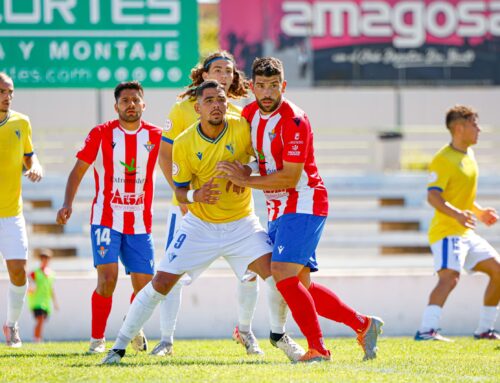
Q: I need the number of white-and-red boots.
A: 2